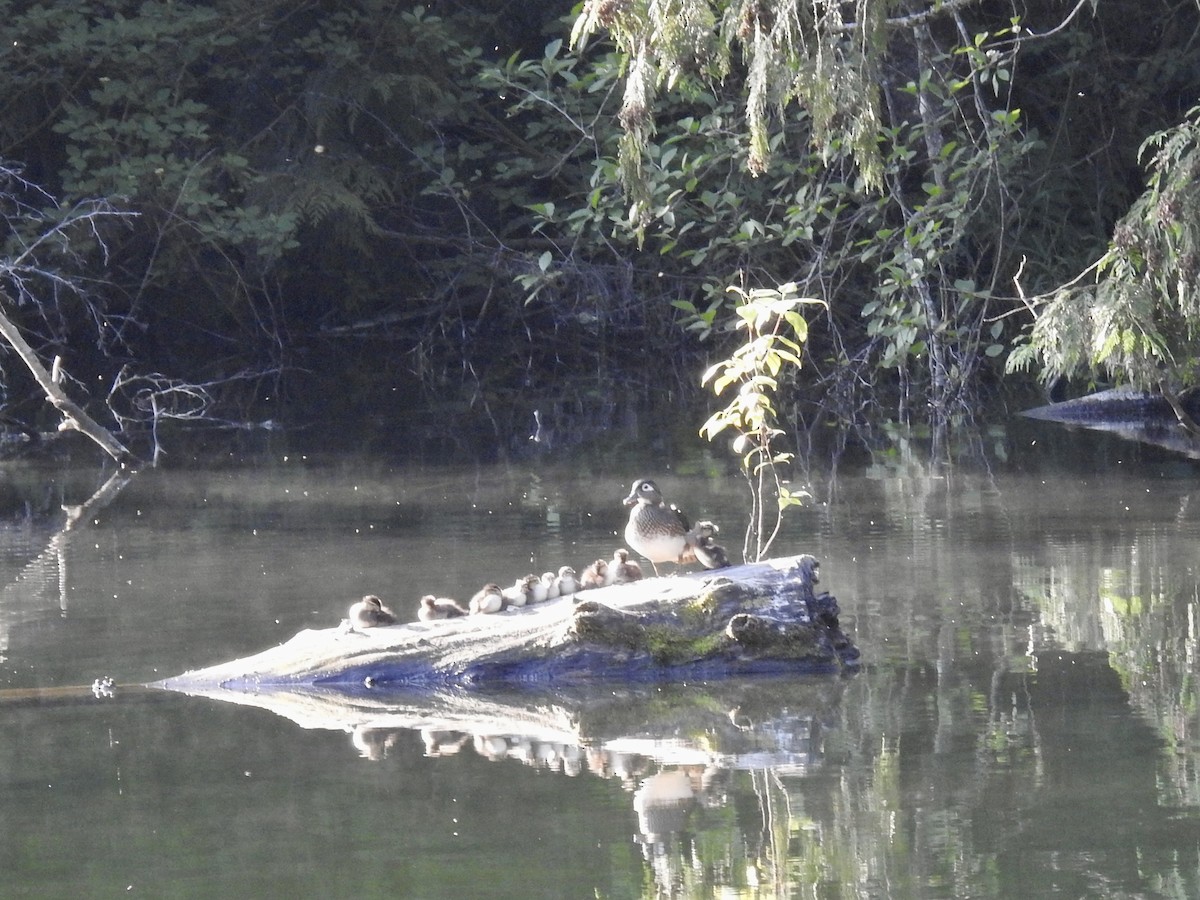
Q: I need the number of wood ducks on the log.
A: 11